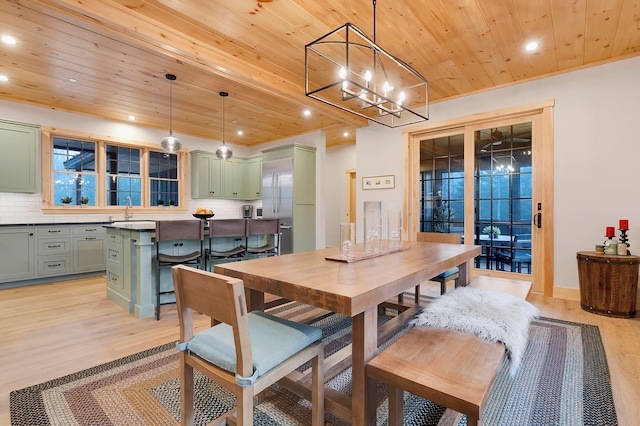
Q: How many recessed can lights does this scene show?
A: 7